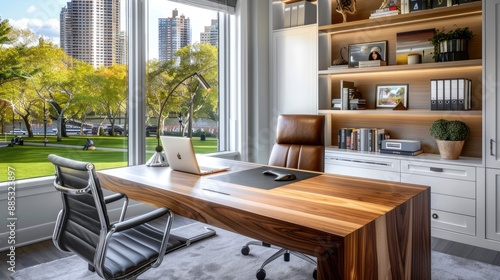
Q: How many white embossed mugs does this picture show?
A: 0